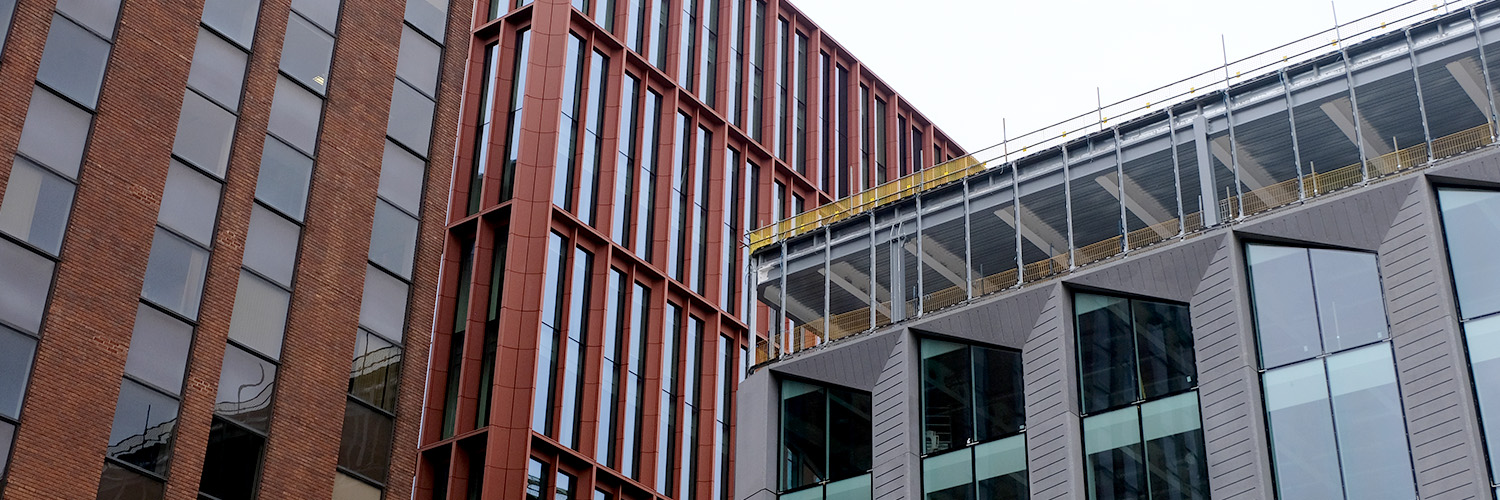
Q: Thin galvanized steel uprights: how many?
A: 15